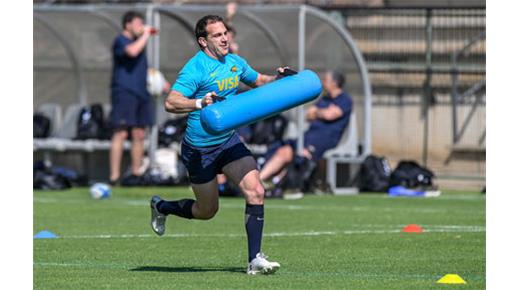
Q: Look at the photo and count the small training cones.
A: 3